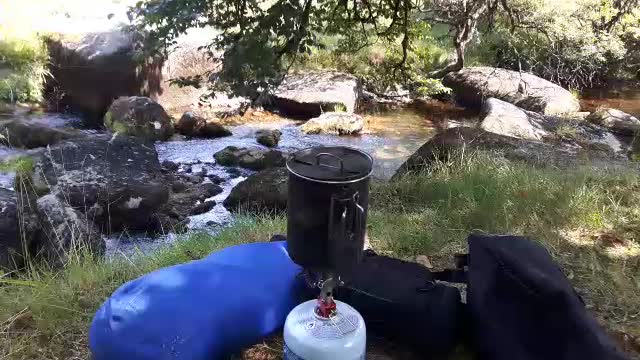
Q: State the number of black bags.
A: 2